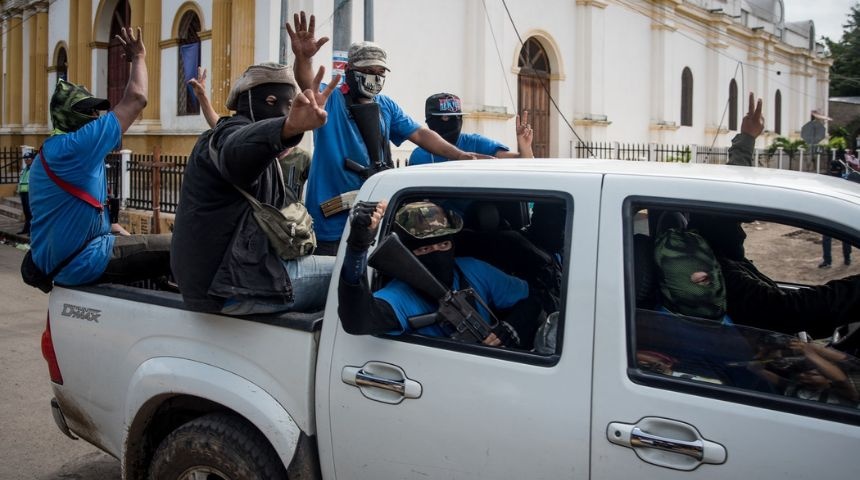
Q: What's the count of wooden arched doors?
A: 2